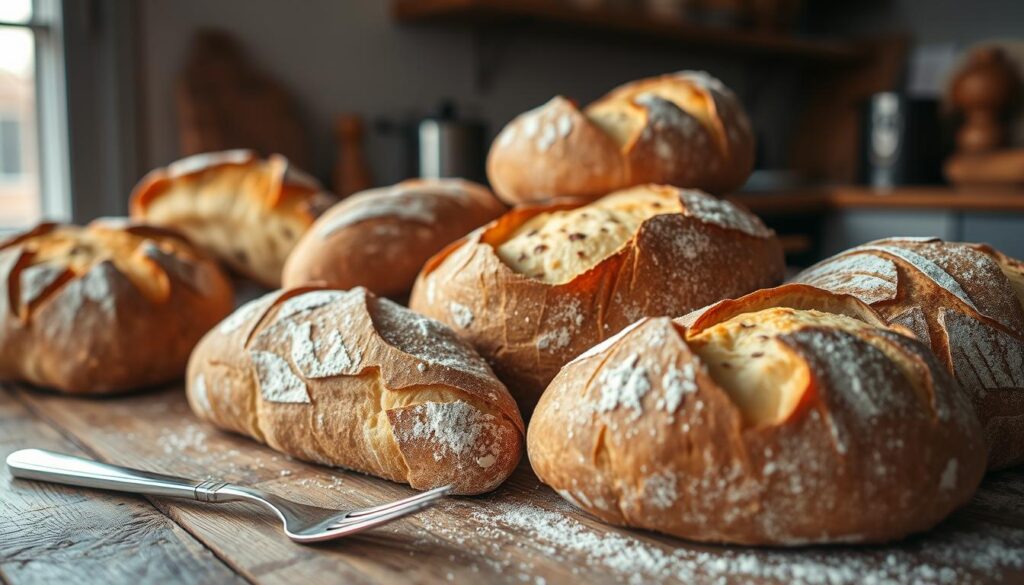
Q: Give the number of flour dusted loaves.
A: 8